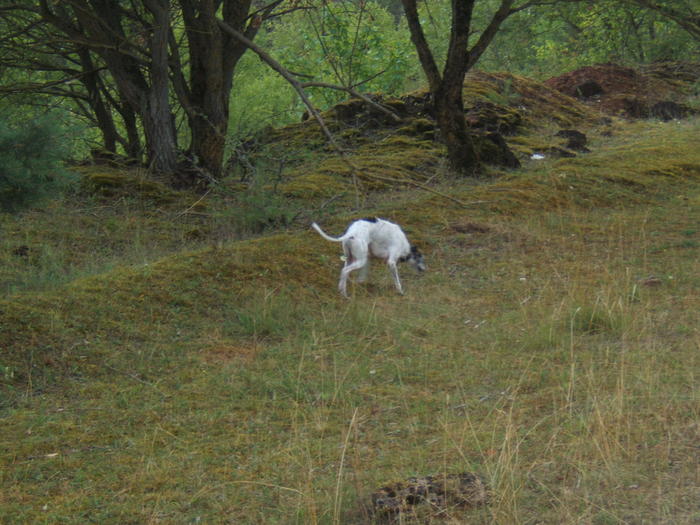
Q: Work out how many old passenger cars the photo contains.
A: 0